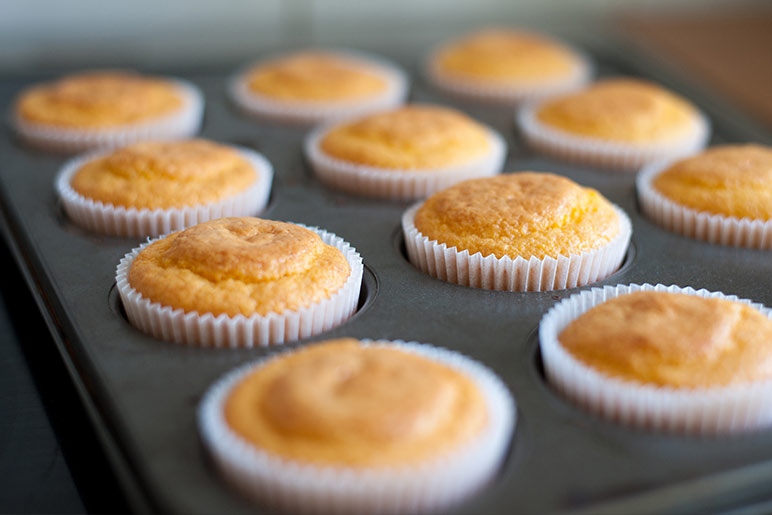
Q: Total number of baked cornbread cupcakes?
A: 11